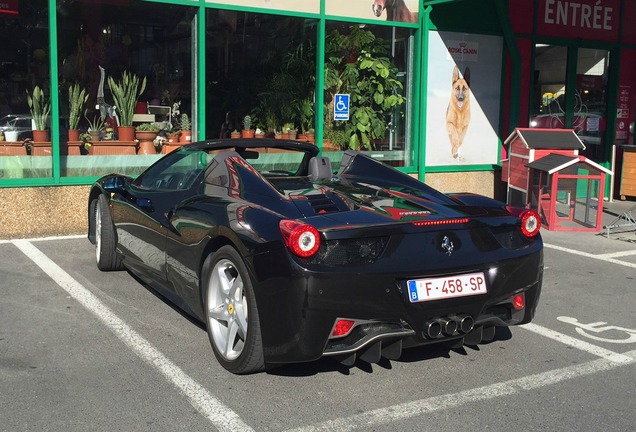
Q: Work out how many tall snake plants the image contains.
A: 3